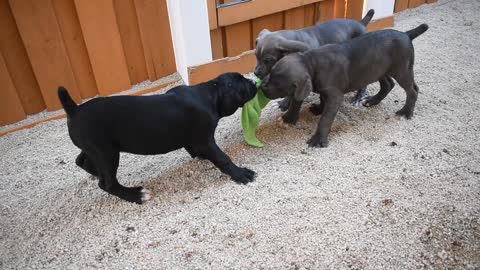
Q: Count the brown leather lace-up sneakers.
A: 0